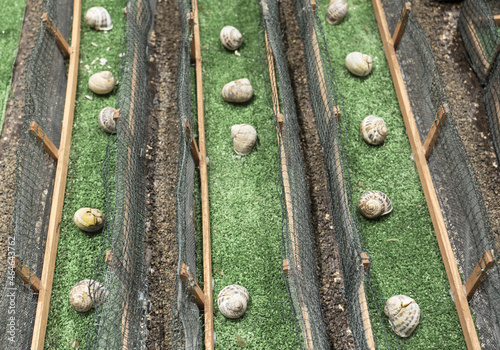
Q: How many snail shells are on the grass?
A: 14